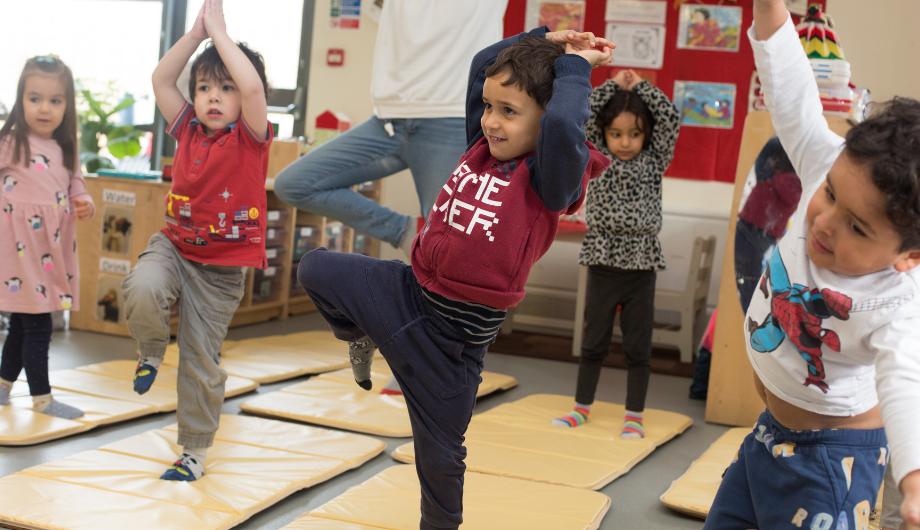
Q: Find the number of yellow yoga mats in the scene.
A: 7